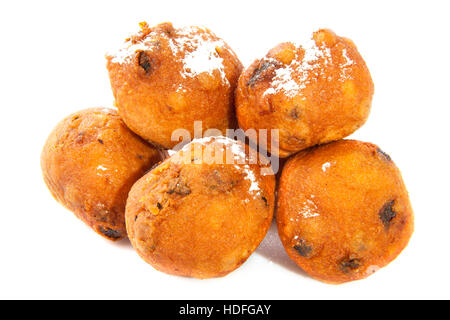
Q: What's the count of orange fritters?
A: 5